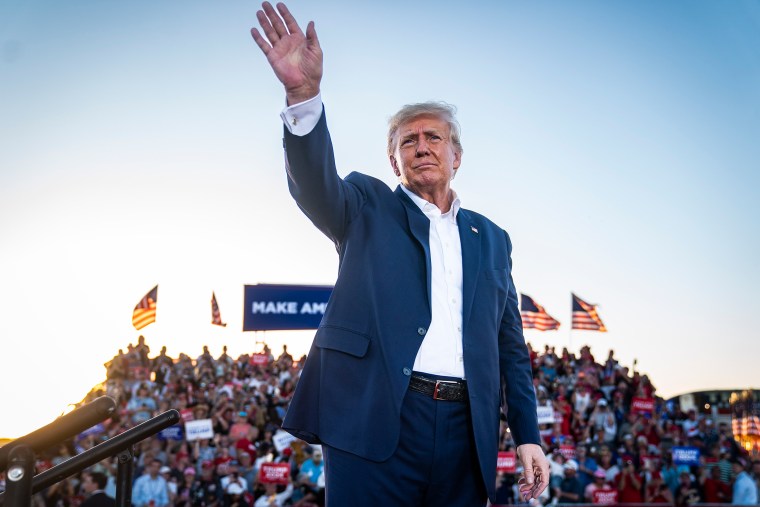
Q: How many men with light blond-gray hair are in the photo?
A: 1